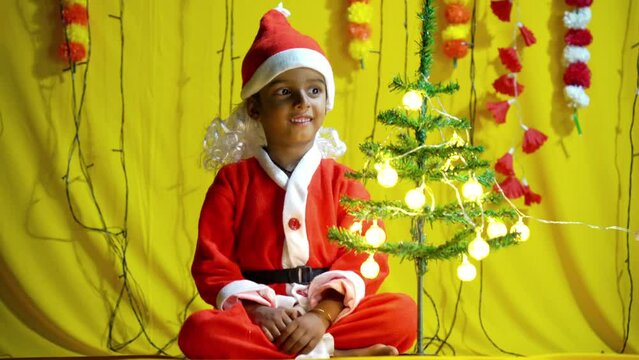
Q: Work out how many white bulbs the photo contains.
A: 10